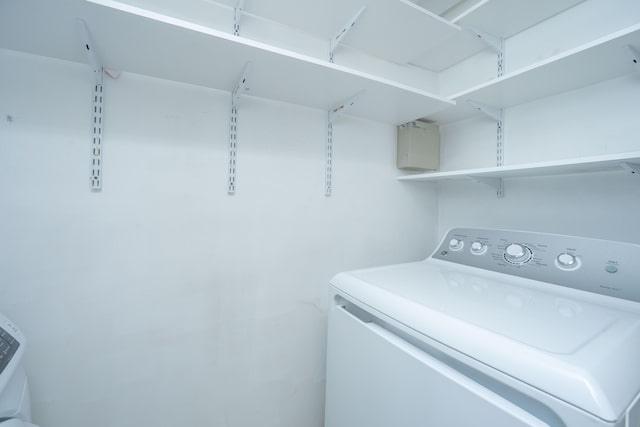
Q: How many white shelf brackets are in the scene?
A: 10